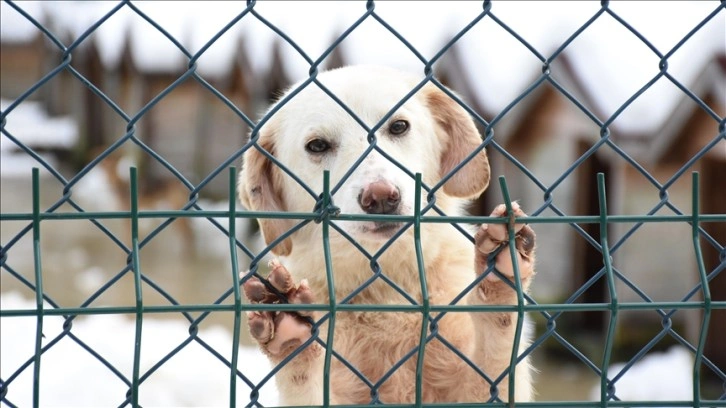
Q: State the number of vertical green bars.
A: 8